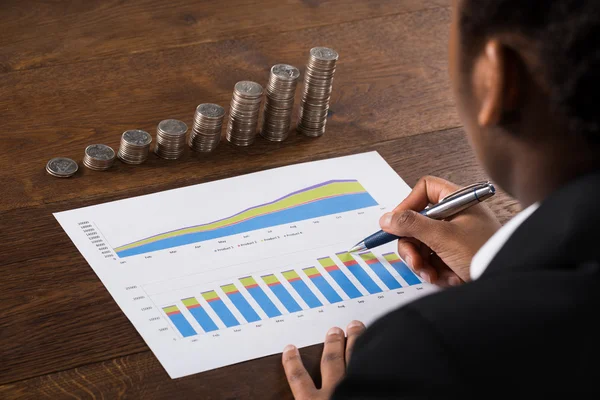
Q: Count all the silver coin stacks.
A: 8